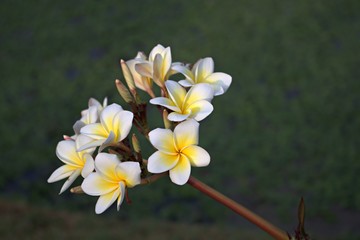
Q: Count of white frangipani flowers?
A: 9